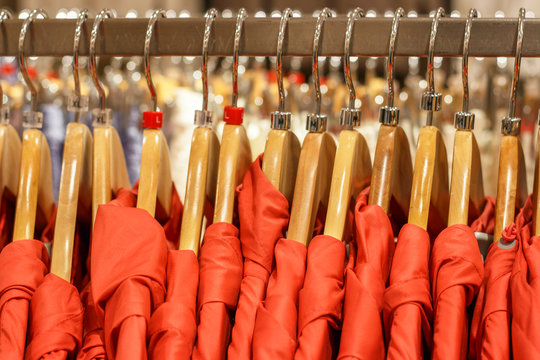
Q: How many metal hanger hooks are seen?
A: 14